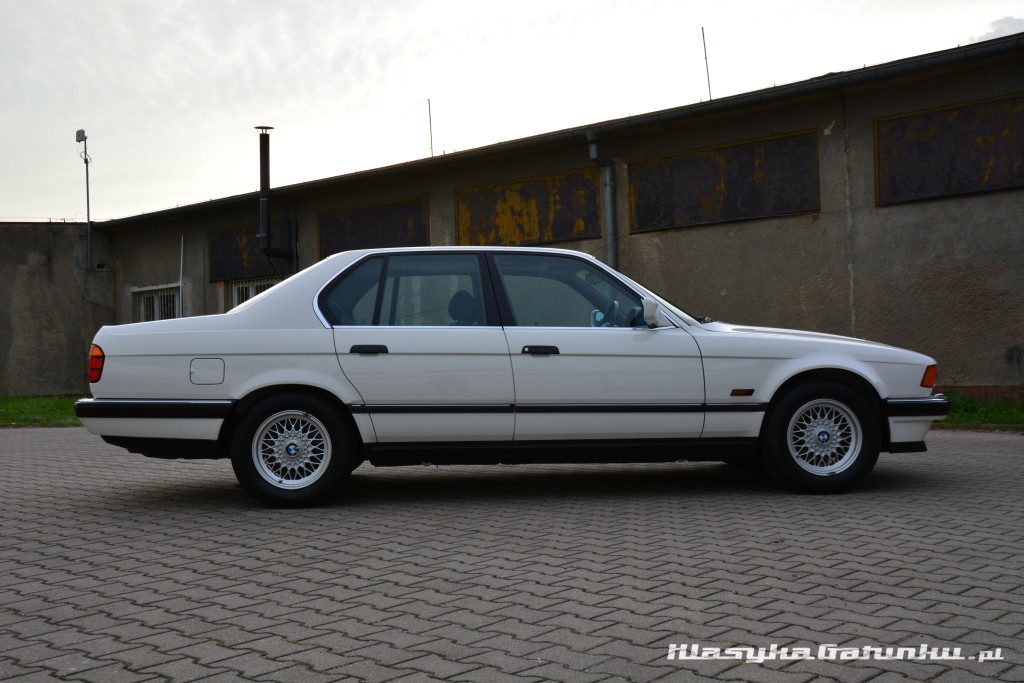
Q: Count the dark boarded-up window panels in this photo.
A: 5